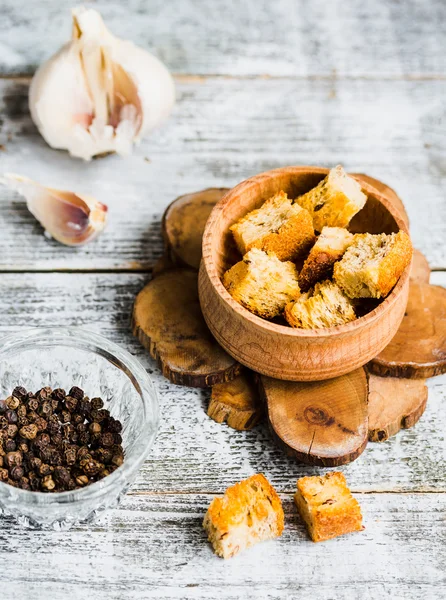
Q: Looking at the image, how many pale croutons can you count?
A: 8